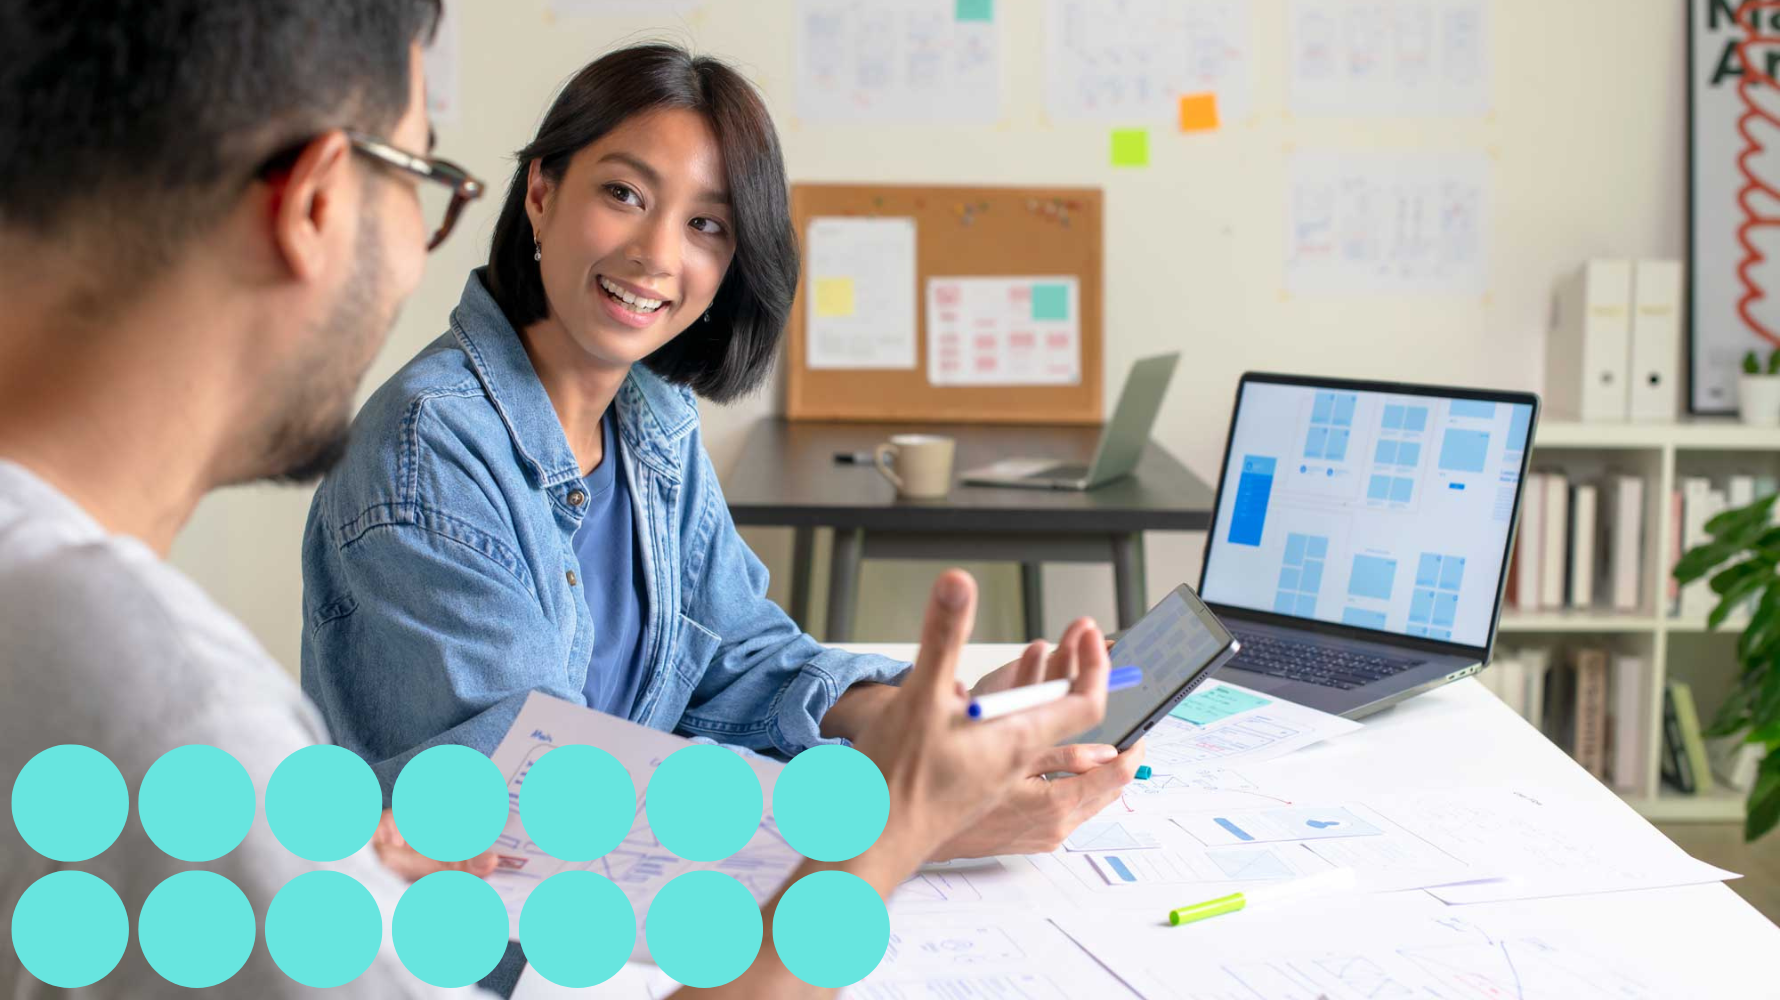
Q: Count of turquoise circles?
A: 14